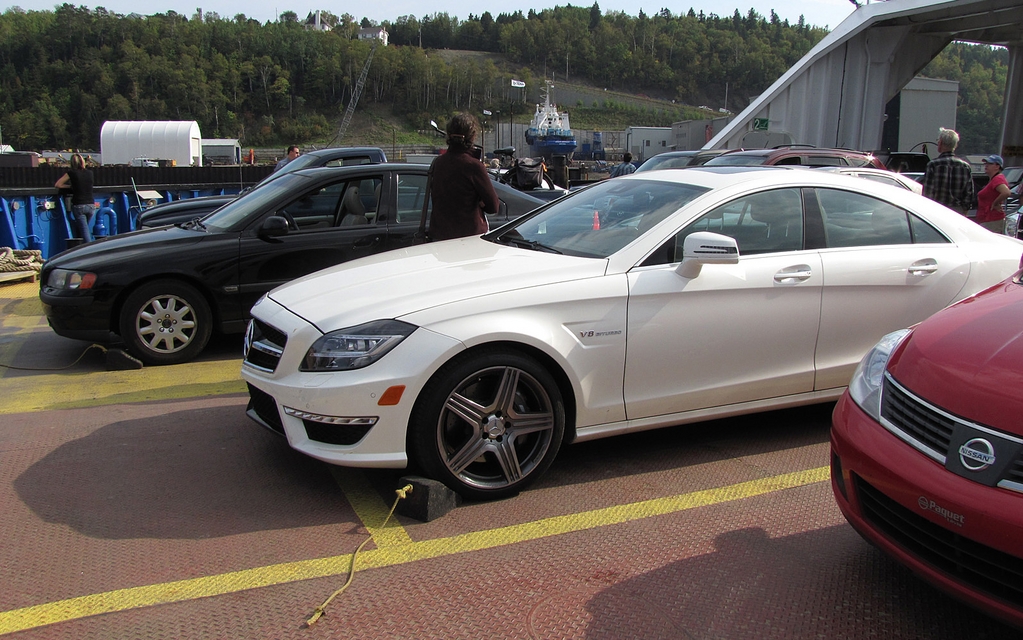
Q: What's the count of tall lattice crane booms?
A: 1